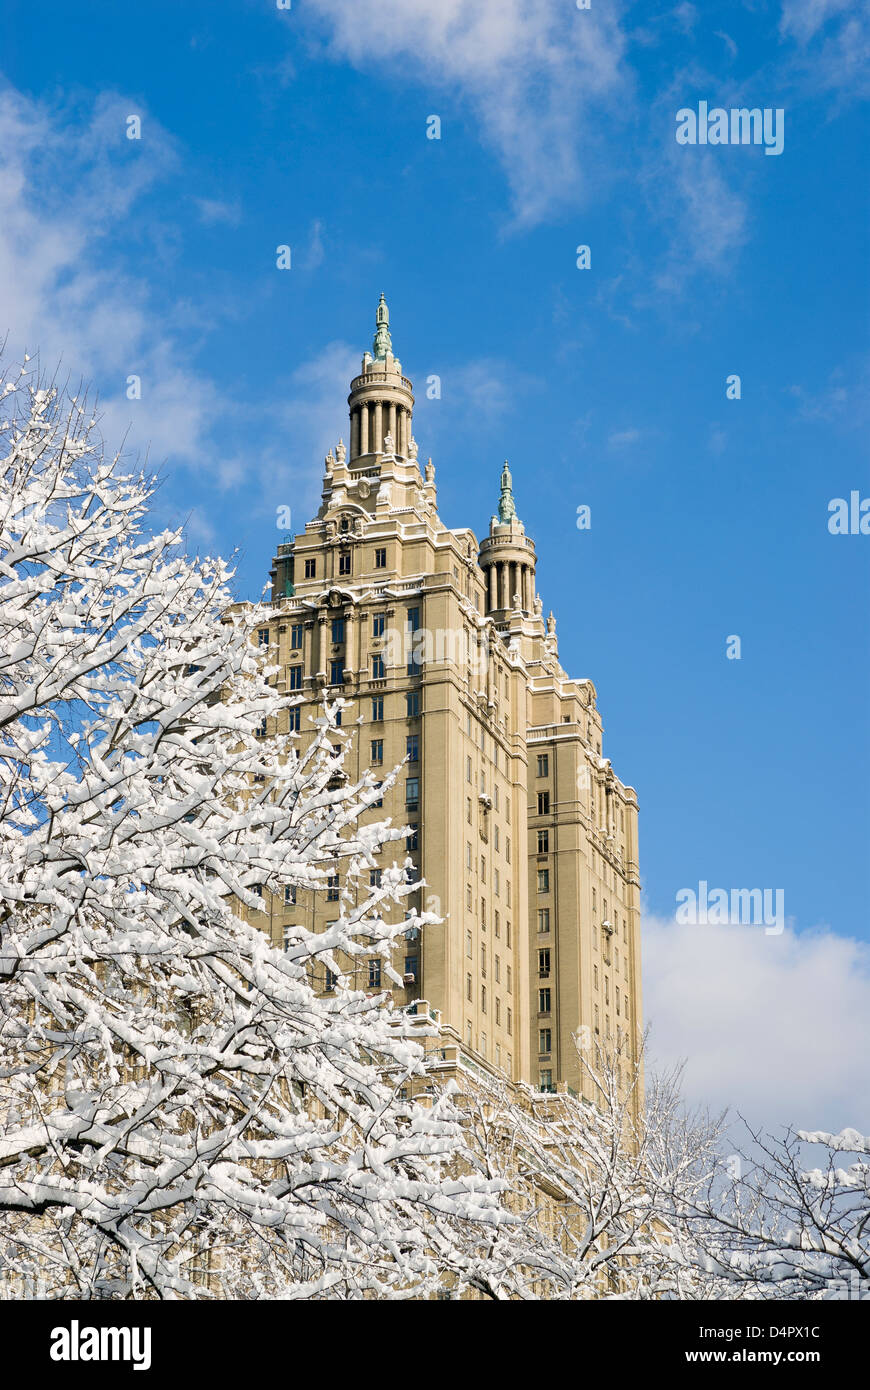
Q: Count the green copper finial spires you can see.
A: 2